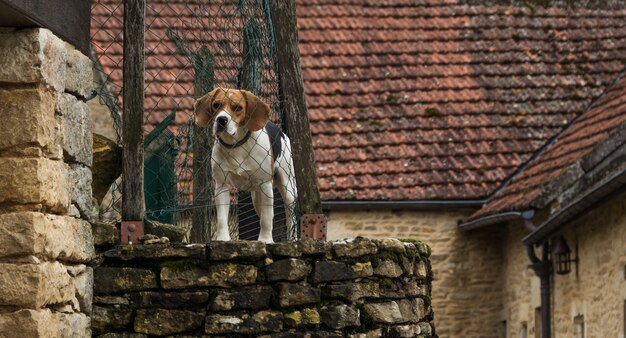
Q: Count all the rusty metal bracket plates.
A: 2